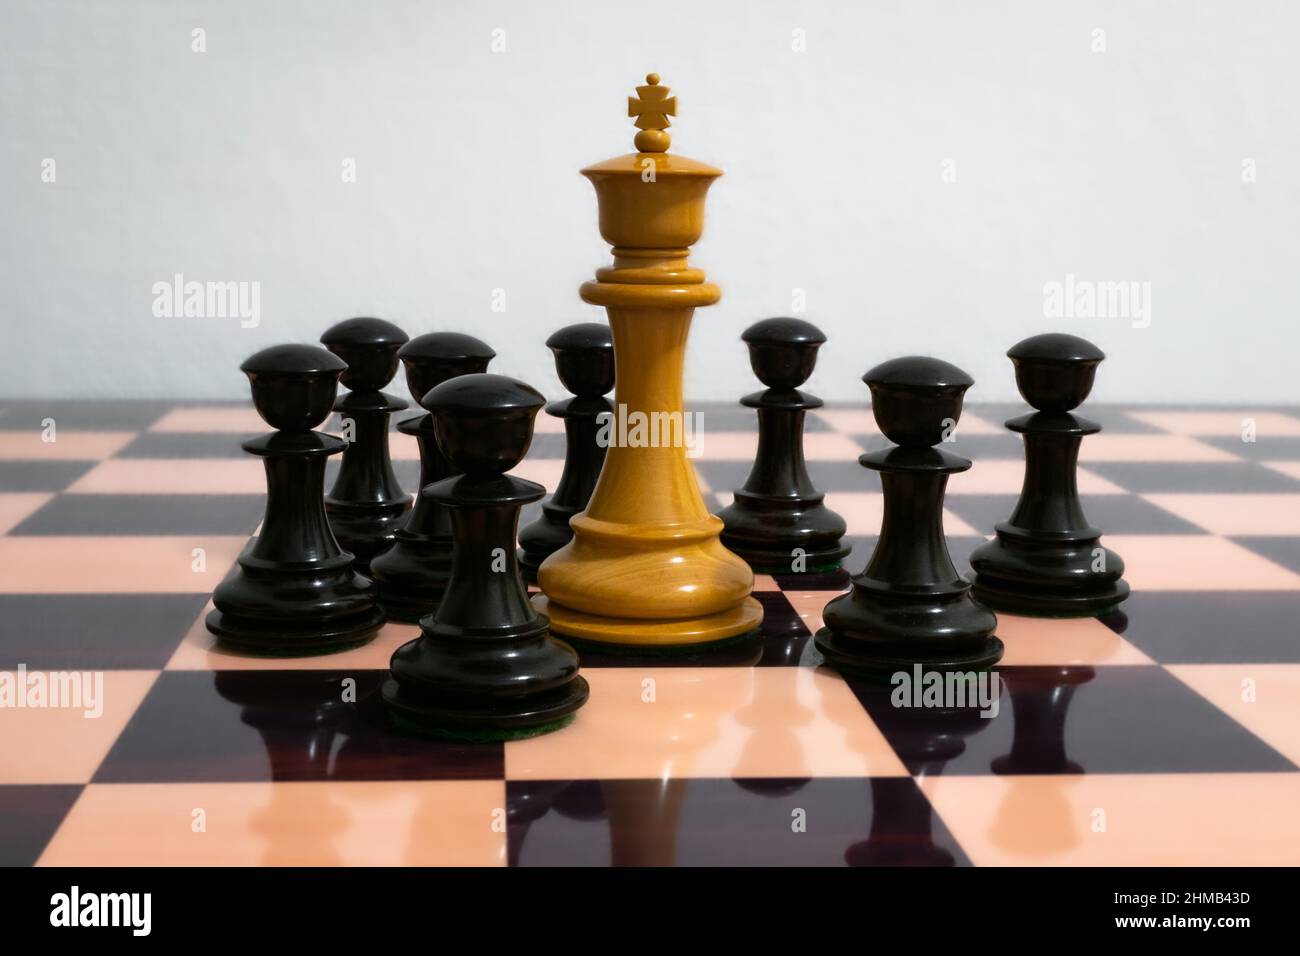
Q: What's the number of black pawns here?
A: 8